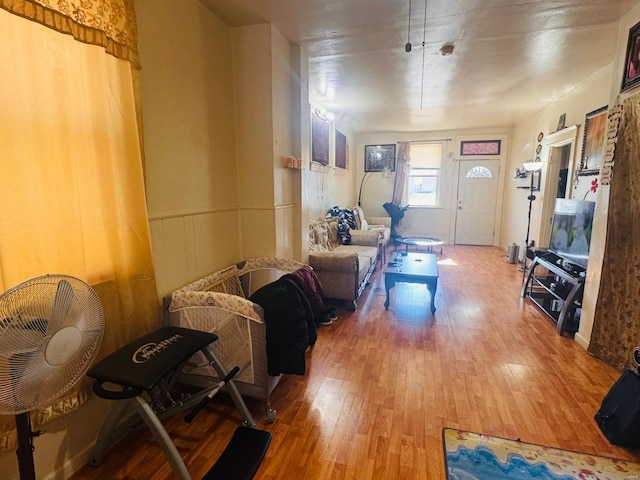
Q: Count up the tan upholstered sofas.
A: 2